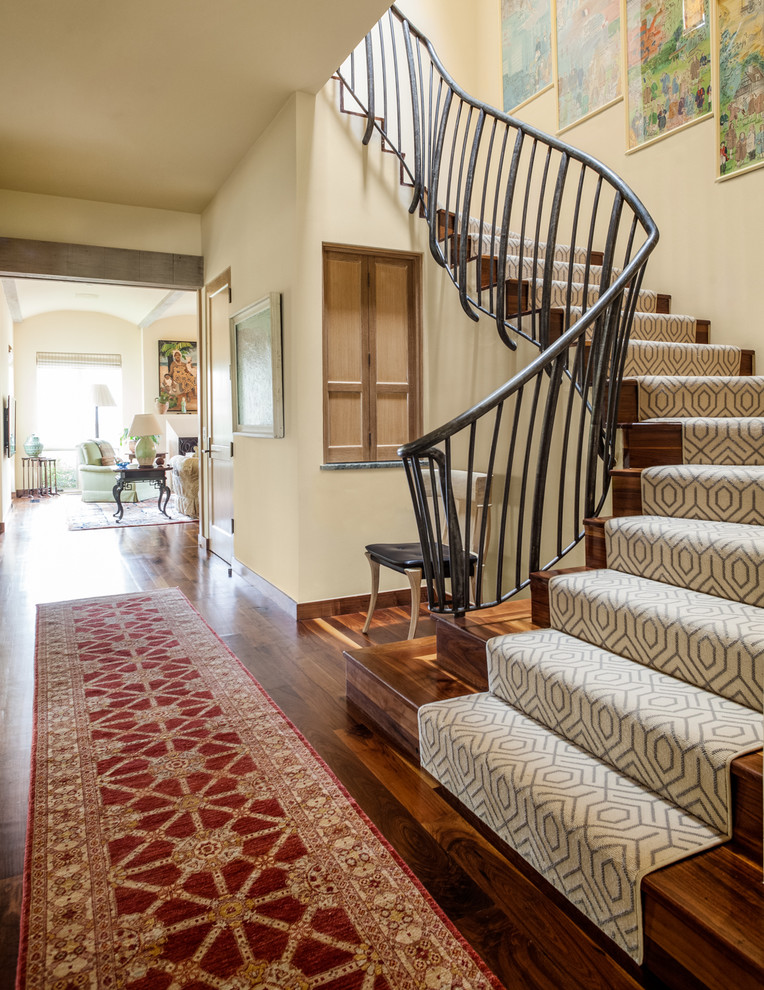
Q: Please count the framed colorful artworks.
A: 5